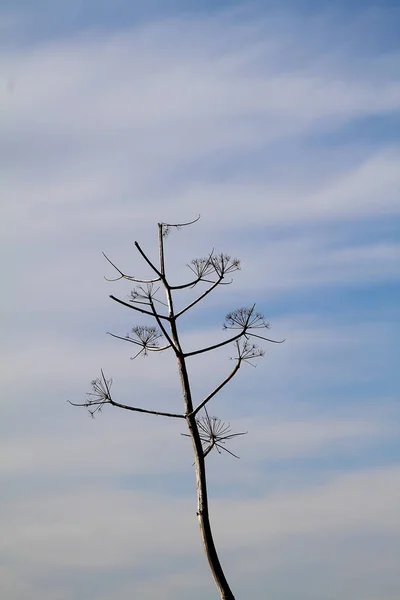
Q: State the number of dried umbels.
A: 8